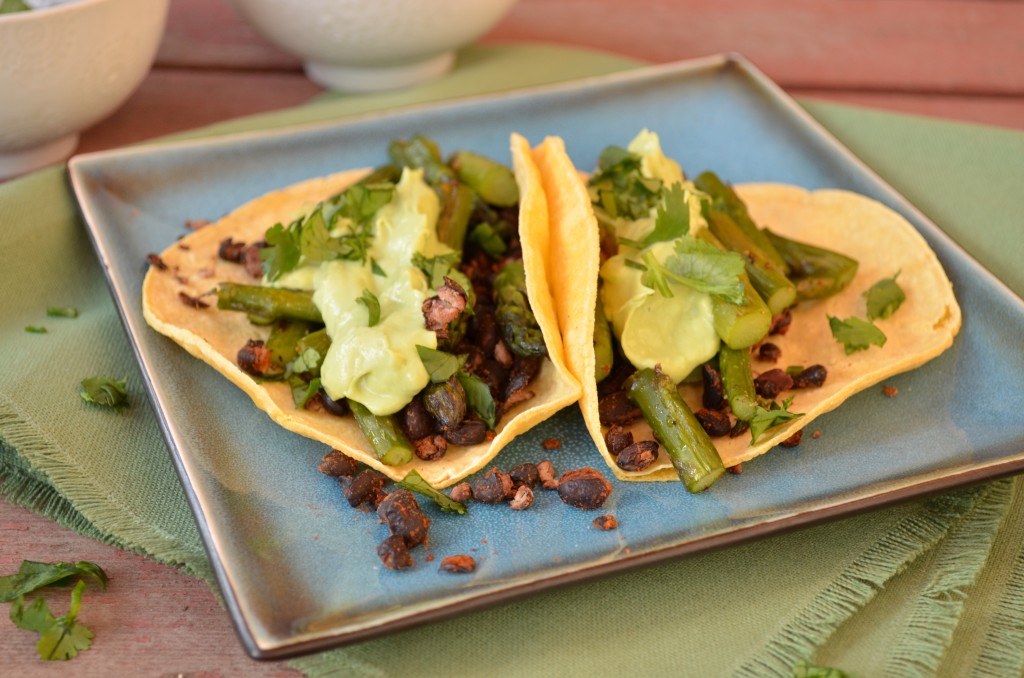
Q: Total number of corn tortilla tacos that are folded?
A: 2